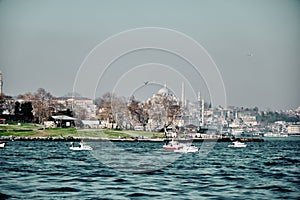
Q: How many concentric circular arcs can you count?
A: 4